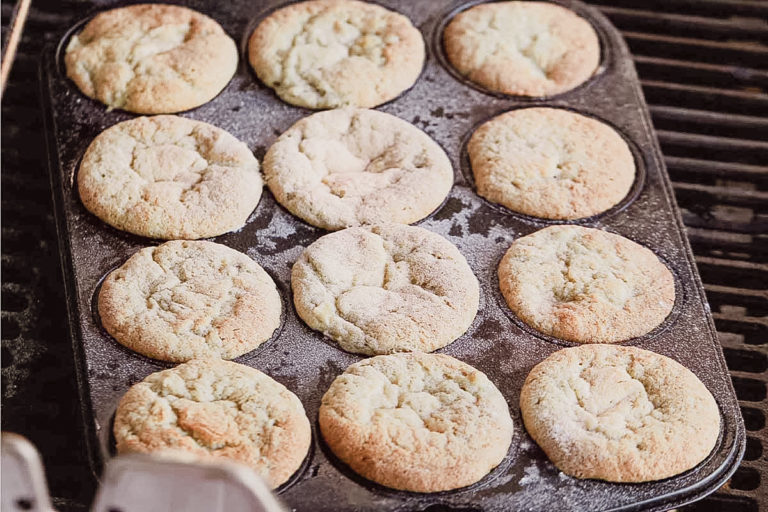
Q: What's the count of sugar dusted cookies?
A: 12